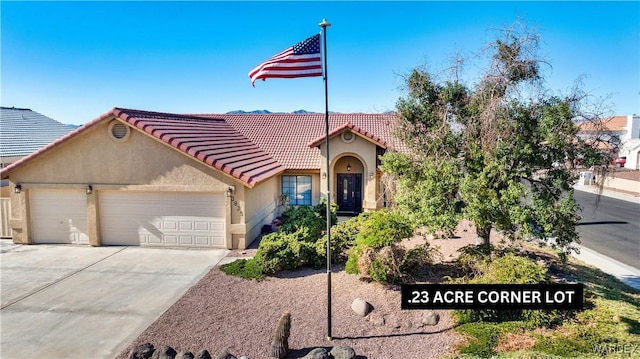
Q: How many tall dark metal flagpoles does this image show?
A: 1